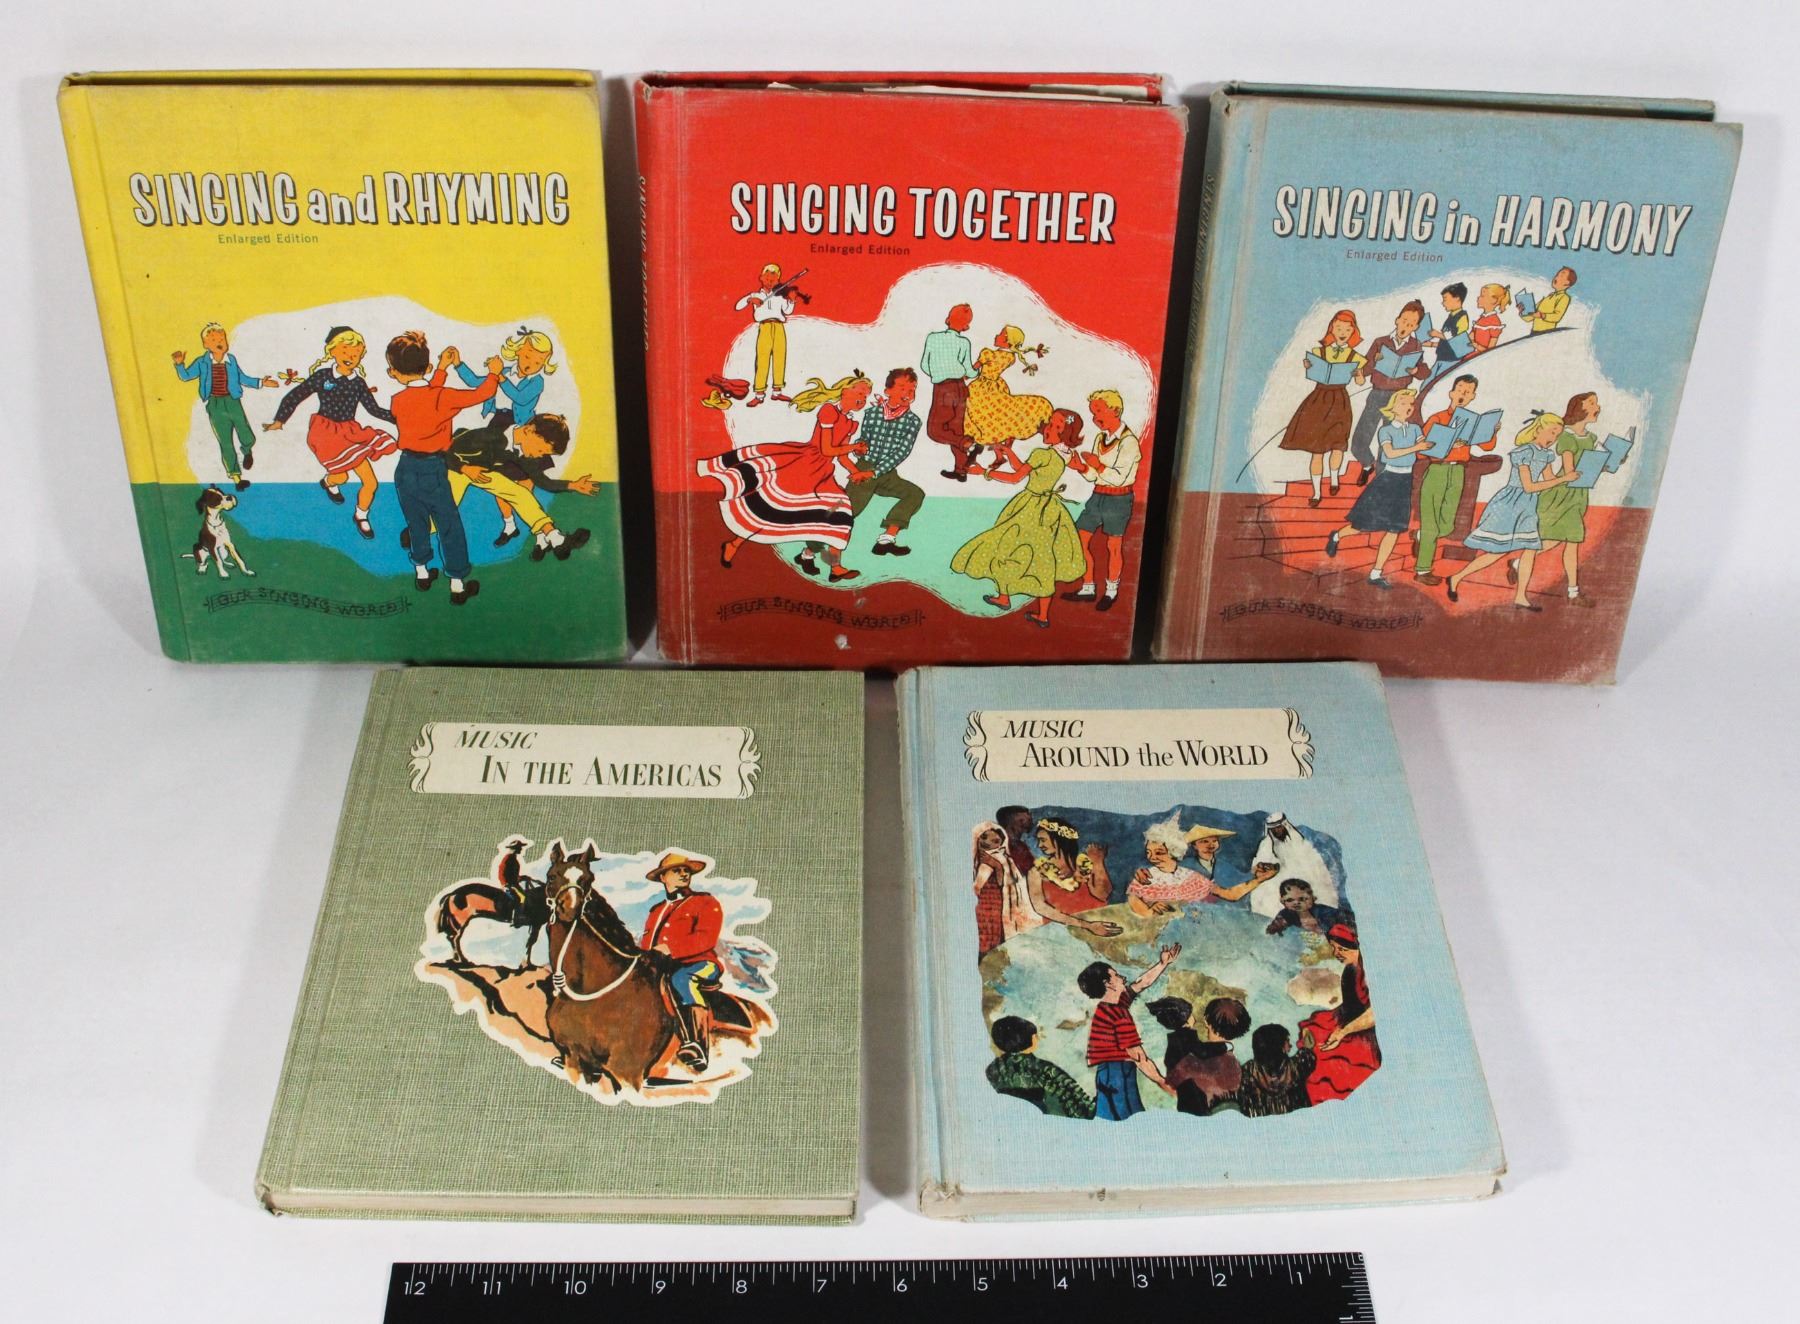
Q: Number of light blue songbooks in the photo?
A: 2